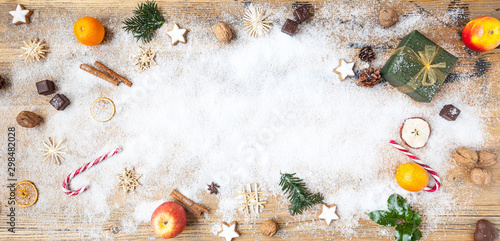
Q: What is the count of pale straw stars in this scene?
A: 6